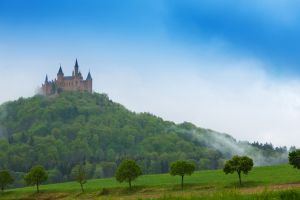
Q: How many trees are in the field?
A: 7